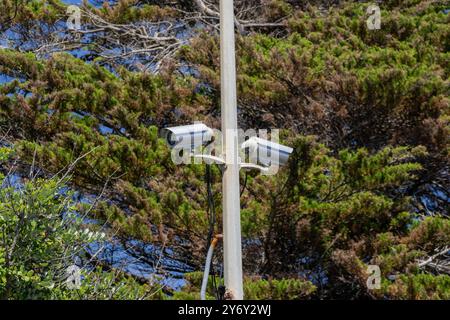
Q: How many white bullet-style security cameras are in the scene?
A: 2